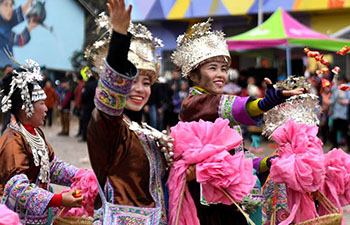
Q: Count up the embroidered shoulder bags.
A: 1